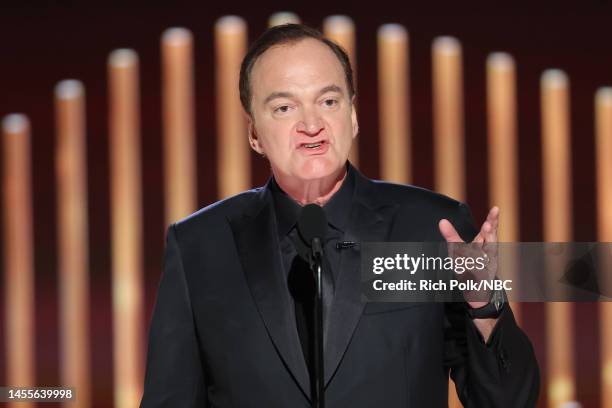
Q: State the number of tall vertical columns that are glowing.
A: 12